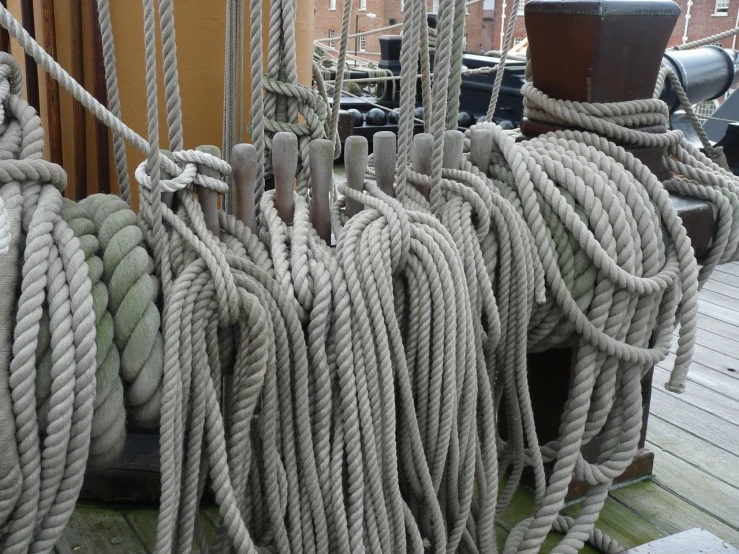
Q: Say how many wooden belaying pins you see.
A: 10